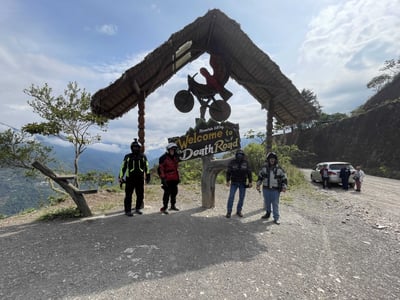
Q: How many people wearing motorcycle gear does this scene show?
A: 4